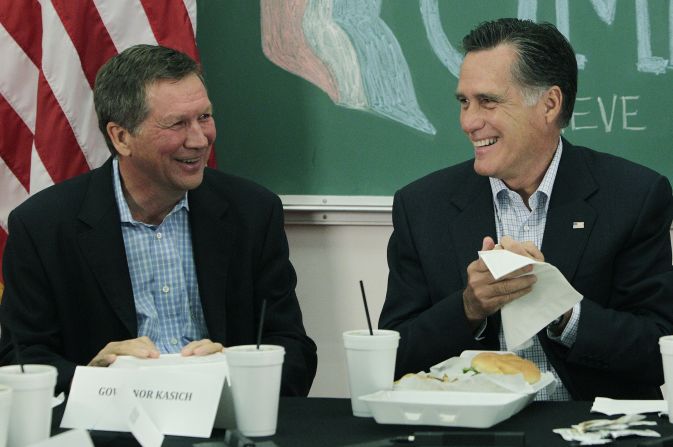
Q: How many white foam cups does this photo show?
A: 5